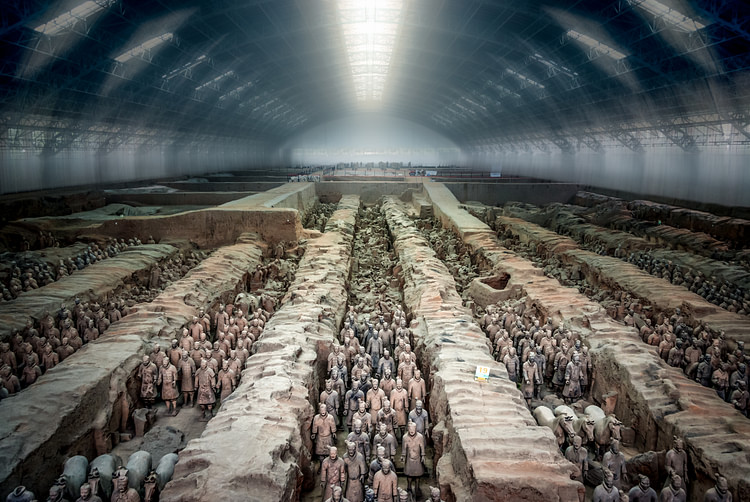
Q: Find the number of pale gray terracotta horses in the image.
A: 7